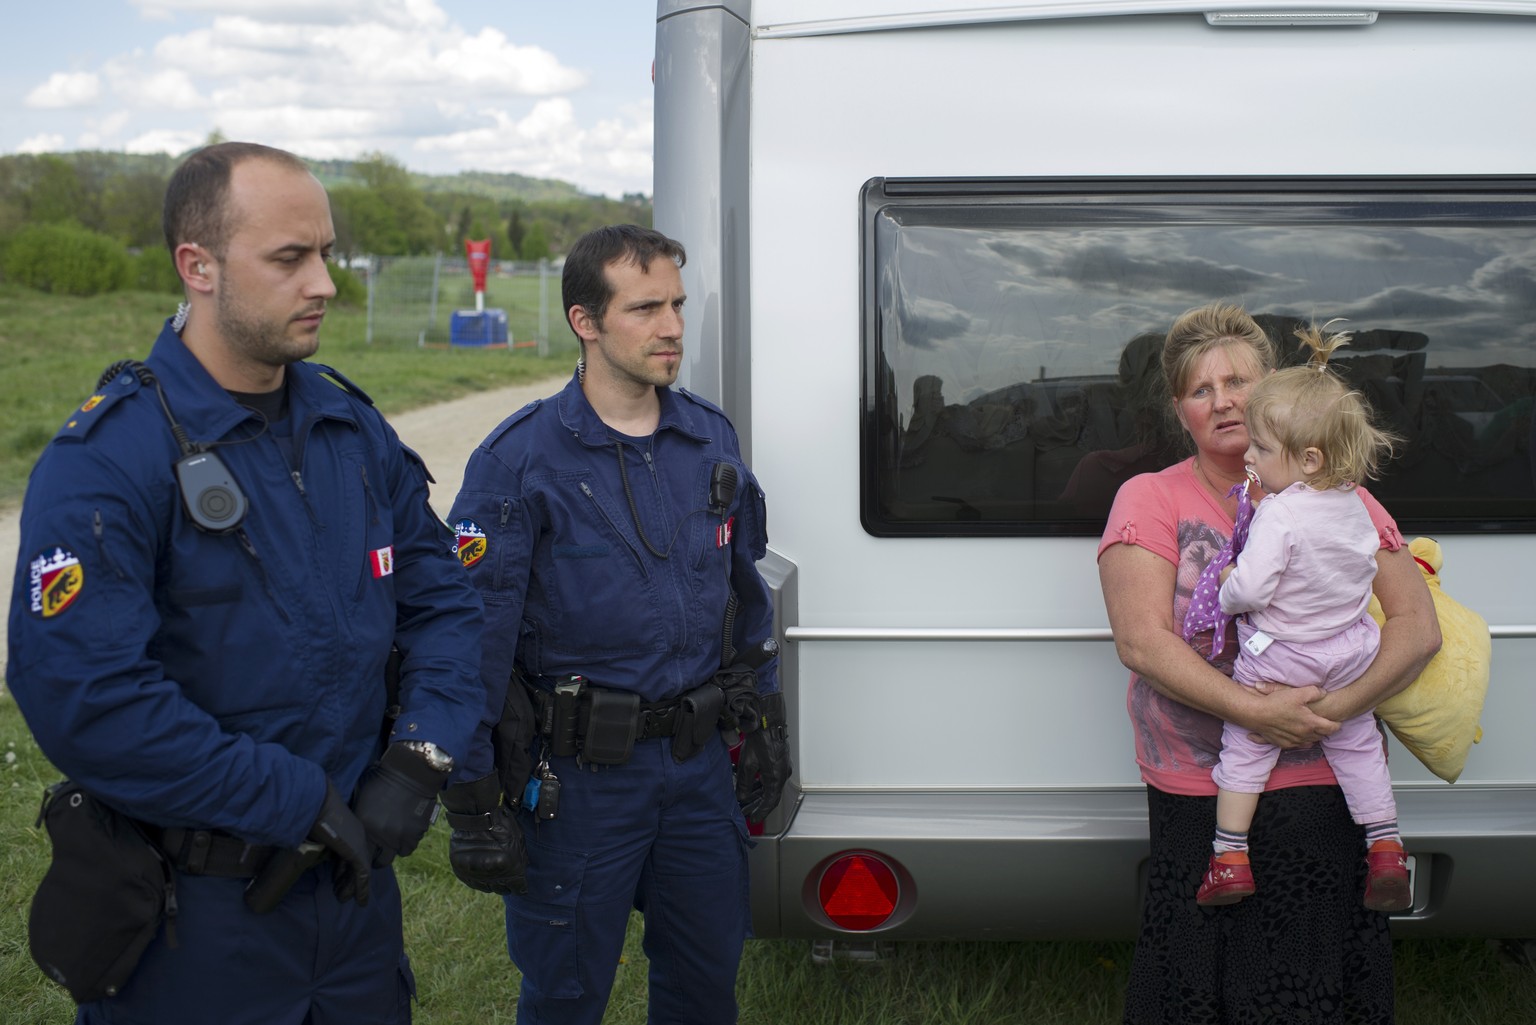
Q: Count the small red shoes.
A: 2